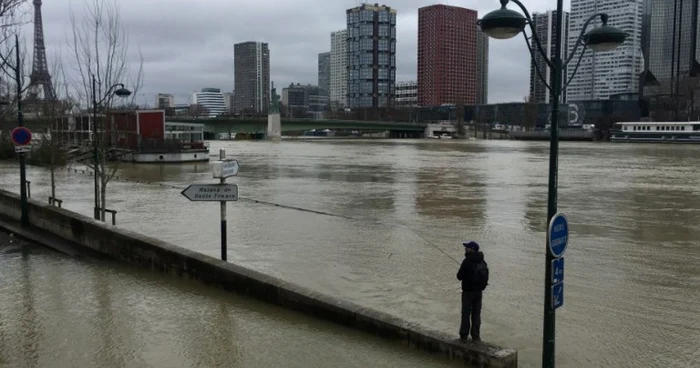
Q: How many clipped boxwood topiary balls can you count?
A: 0